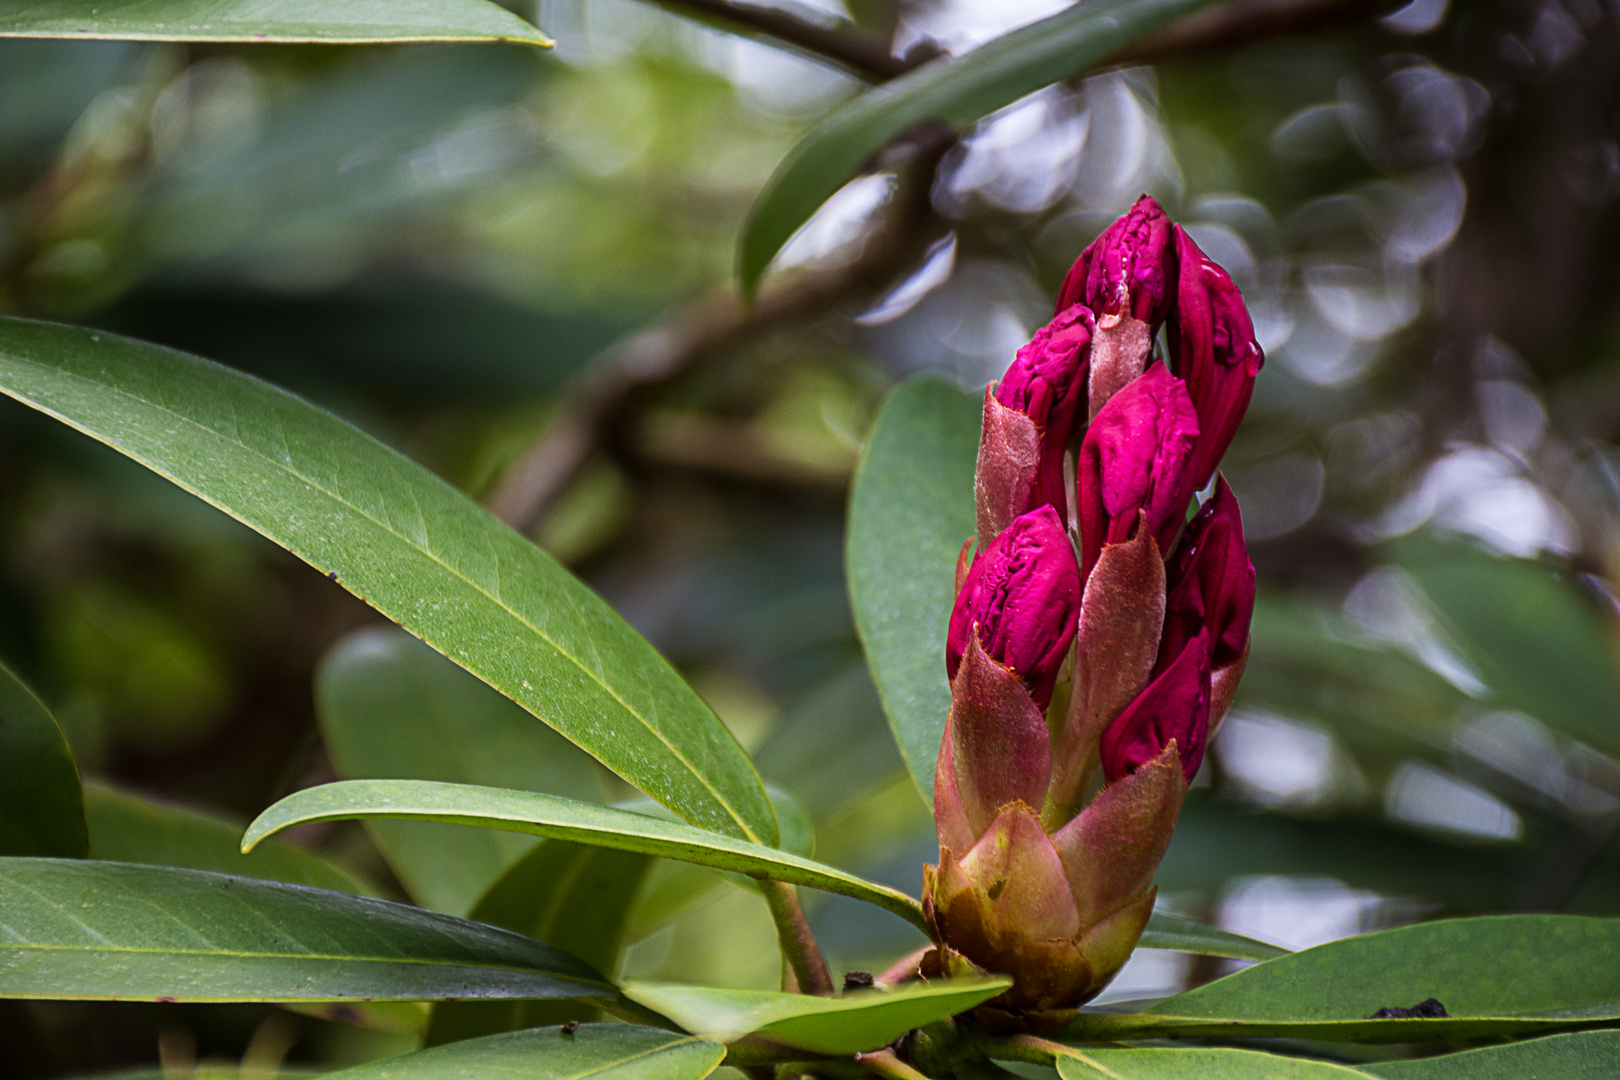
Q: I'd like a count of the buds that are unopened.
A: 7